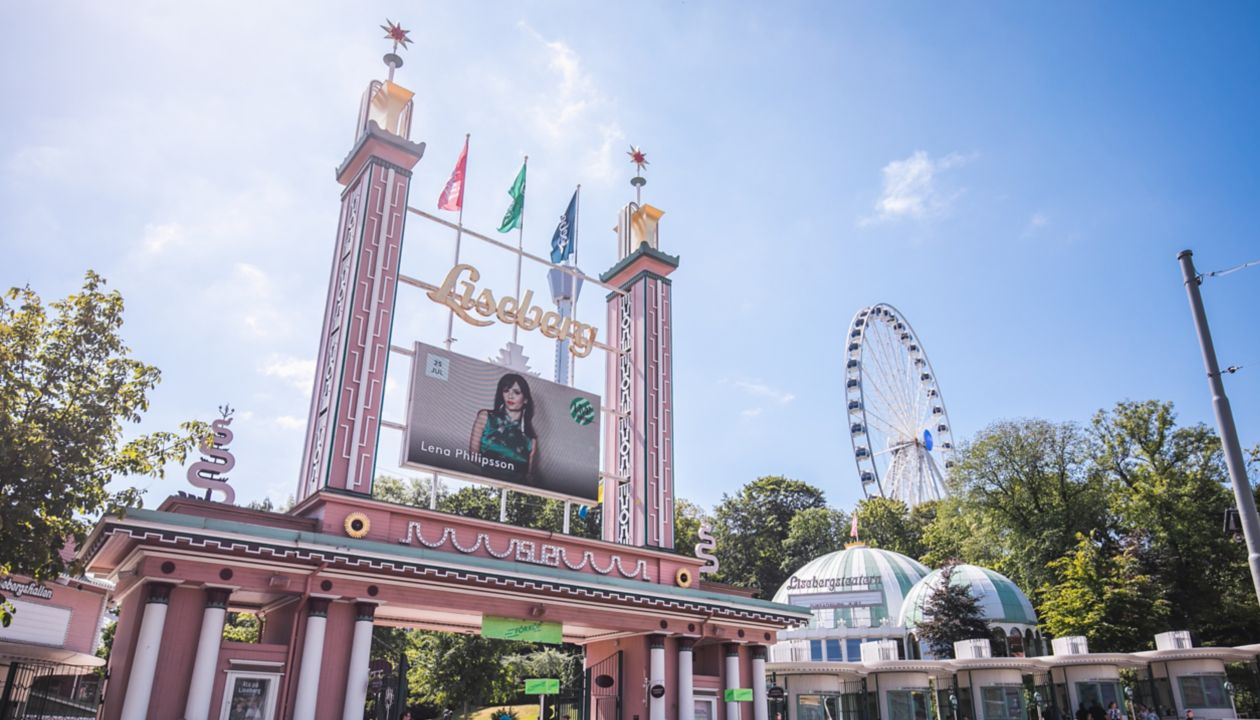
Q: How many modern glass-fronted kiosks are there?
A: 5